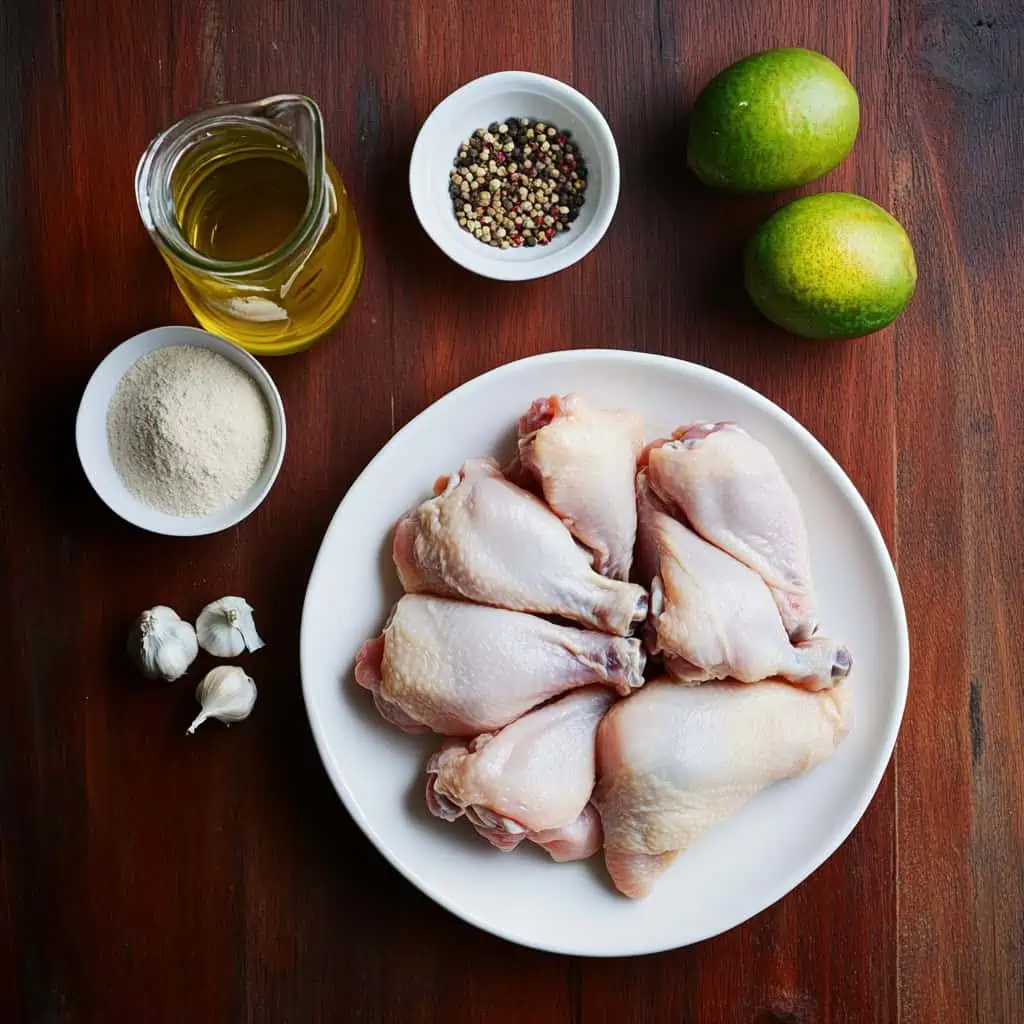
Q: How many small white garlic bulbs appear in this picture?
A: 3